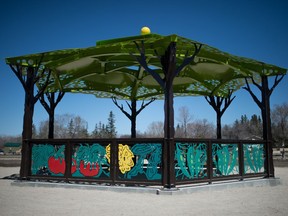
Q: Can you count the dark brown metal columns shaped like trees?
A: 6